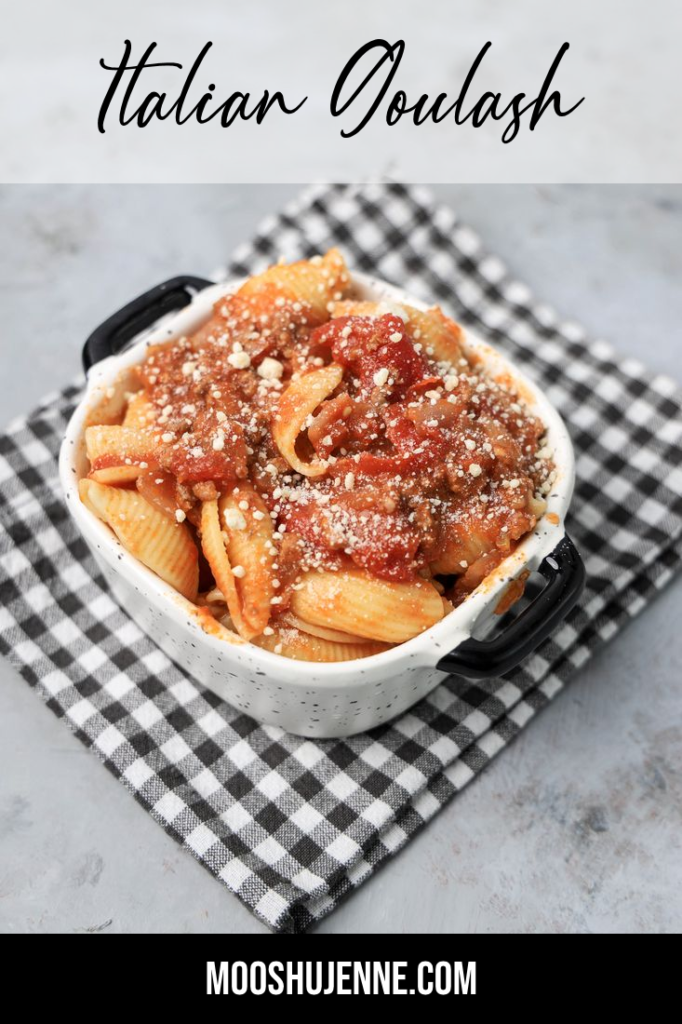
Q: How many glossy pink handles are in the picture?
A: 0